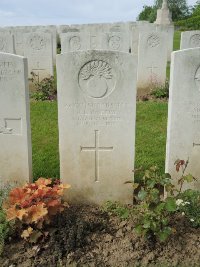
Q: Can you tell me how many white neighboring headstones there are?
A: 2